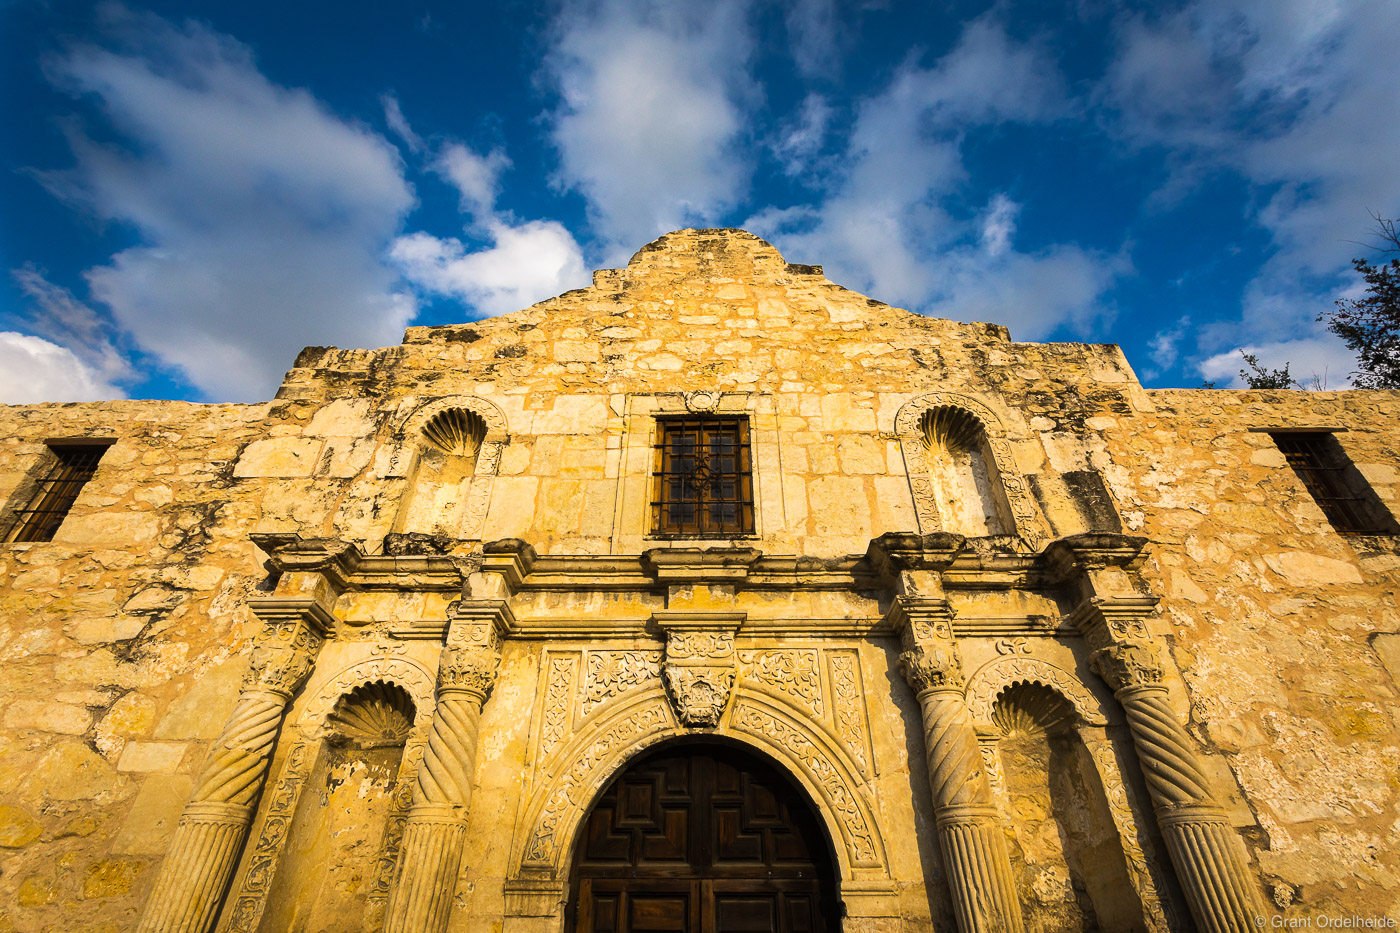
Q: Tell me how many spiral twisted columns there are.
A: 4